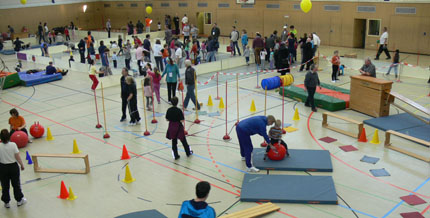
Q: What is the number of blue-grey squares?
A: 2